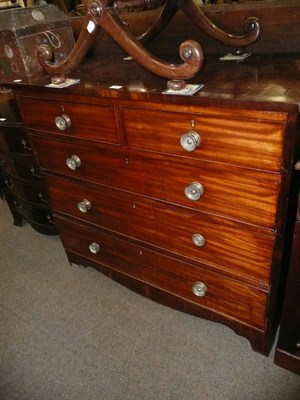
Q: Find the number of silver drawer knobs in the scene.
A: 8